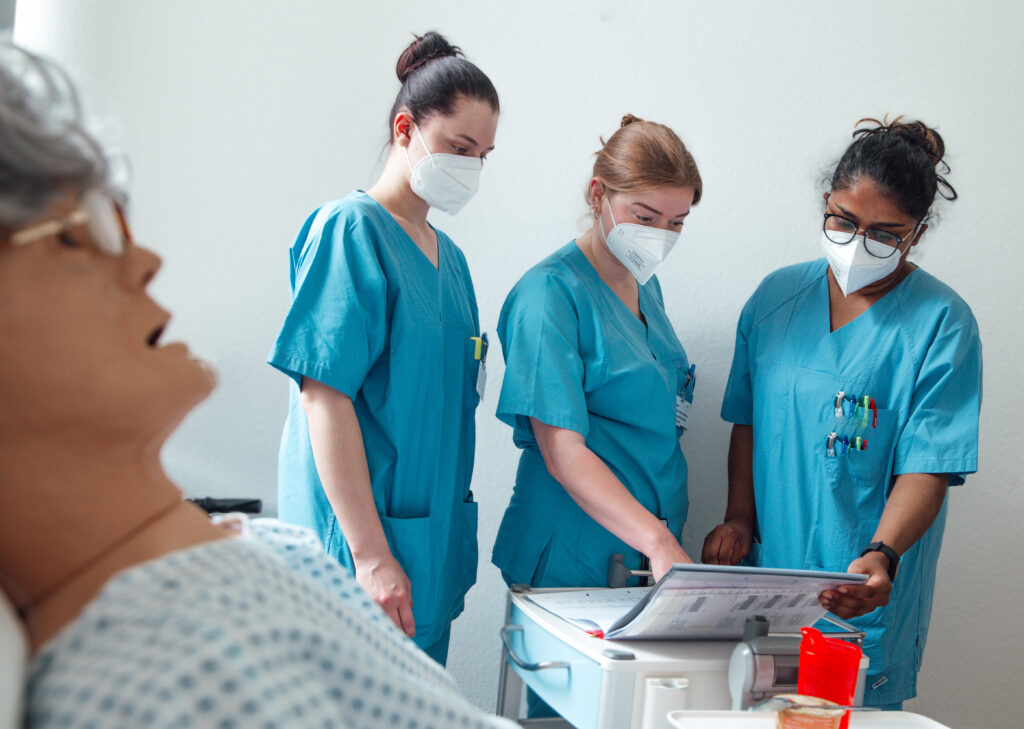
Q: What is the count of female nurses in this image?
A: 3